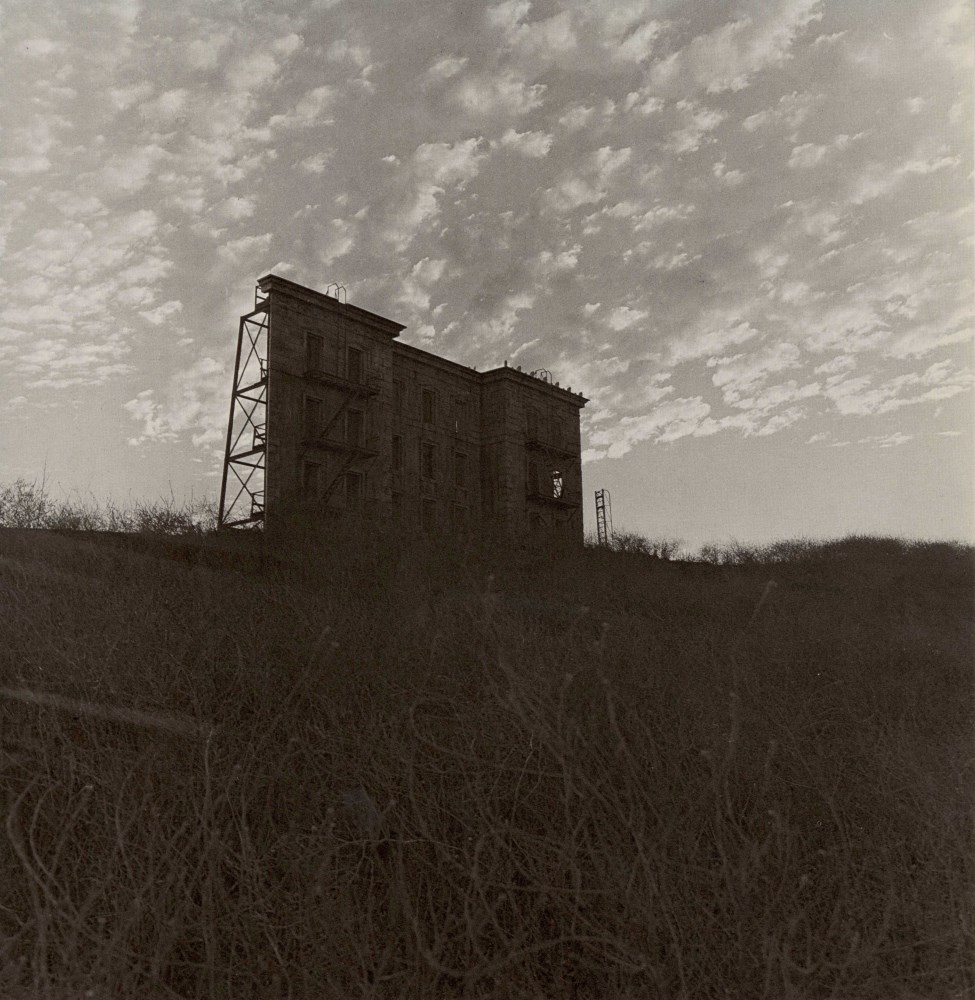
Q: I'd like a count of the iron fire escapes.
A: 2